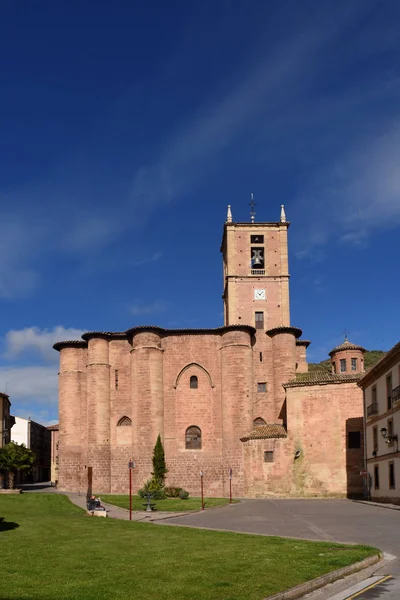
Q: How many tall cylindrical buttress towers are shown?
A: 5